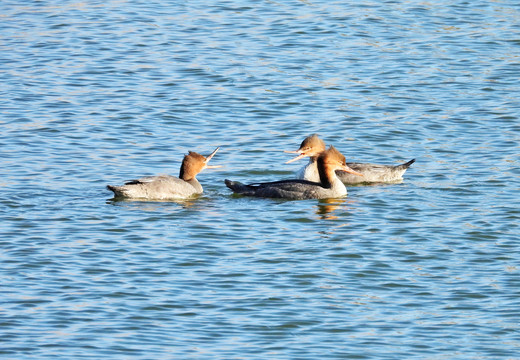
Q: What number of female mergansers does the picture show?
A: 3